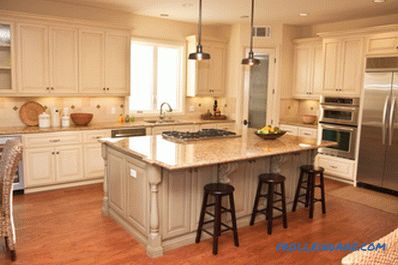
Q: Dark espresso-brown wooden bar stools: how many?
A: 3